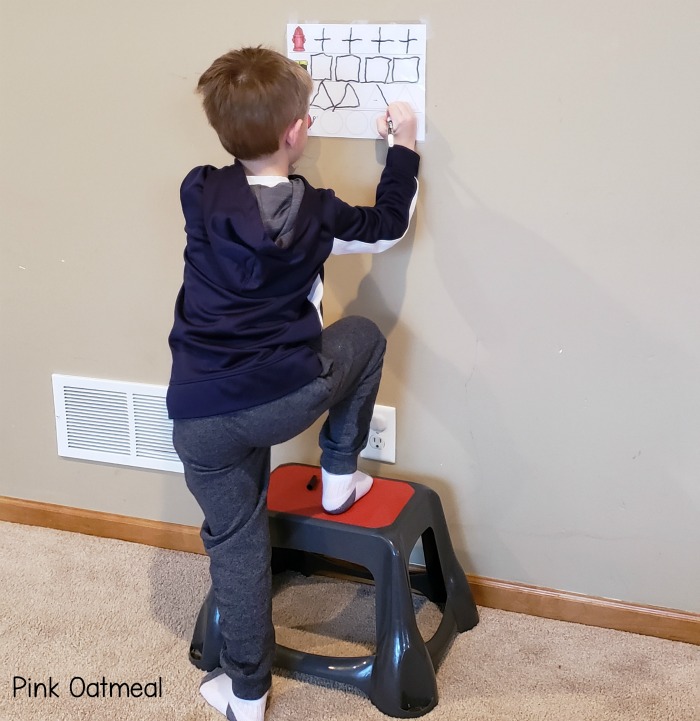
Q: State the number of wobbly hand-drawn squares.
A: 4